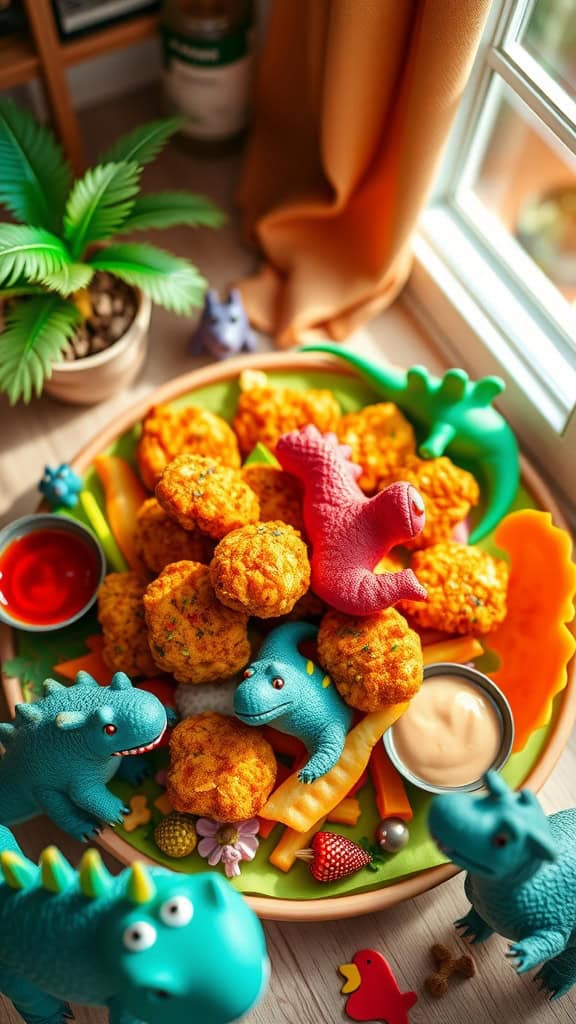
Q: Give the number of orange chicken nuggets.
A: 13